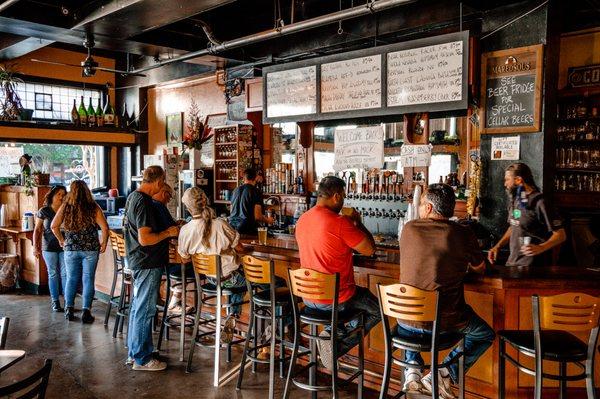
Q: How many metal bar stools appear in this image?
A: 8